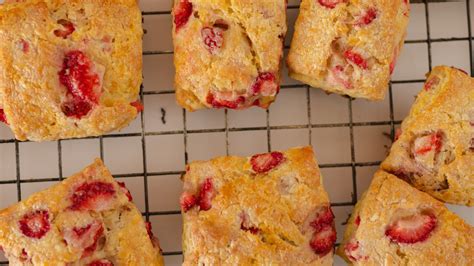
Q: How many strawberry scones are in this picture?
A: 7